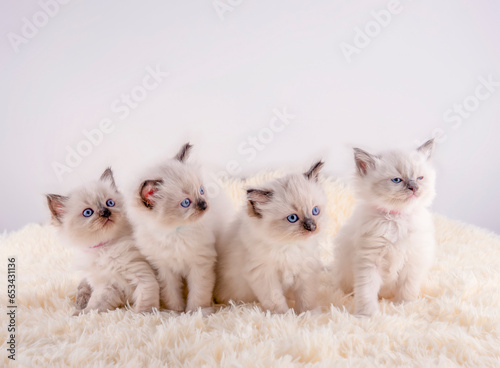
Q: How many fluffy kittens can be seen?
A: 4